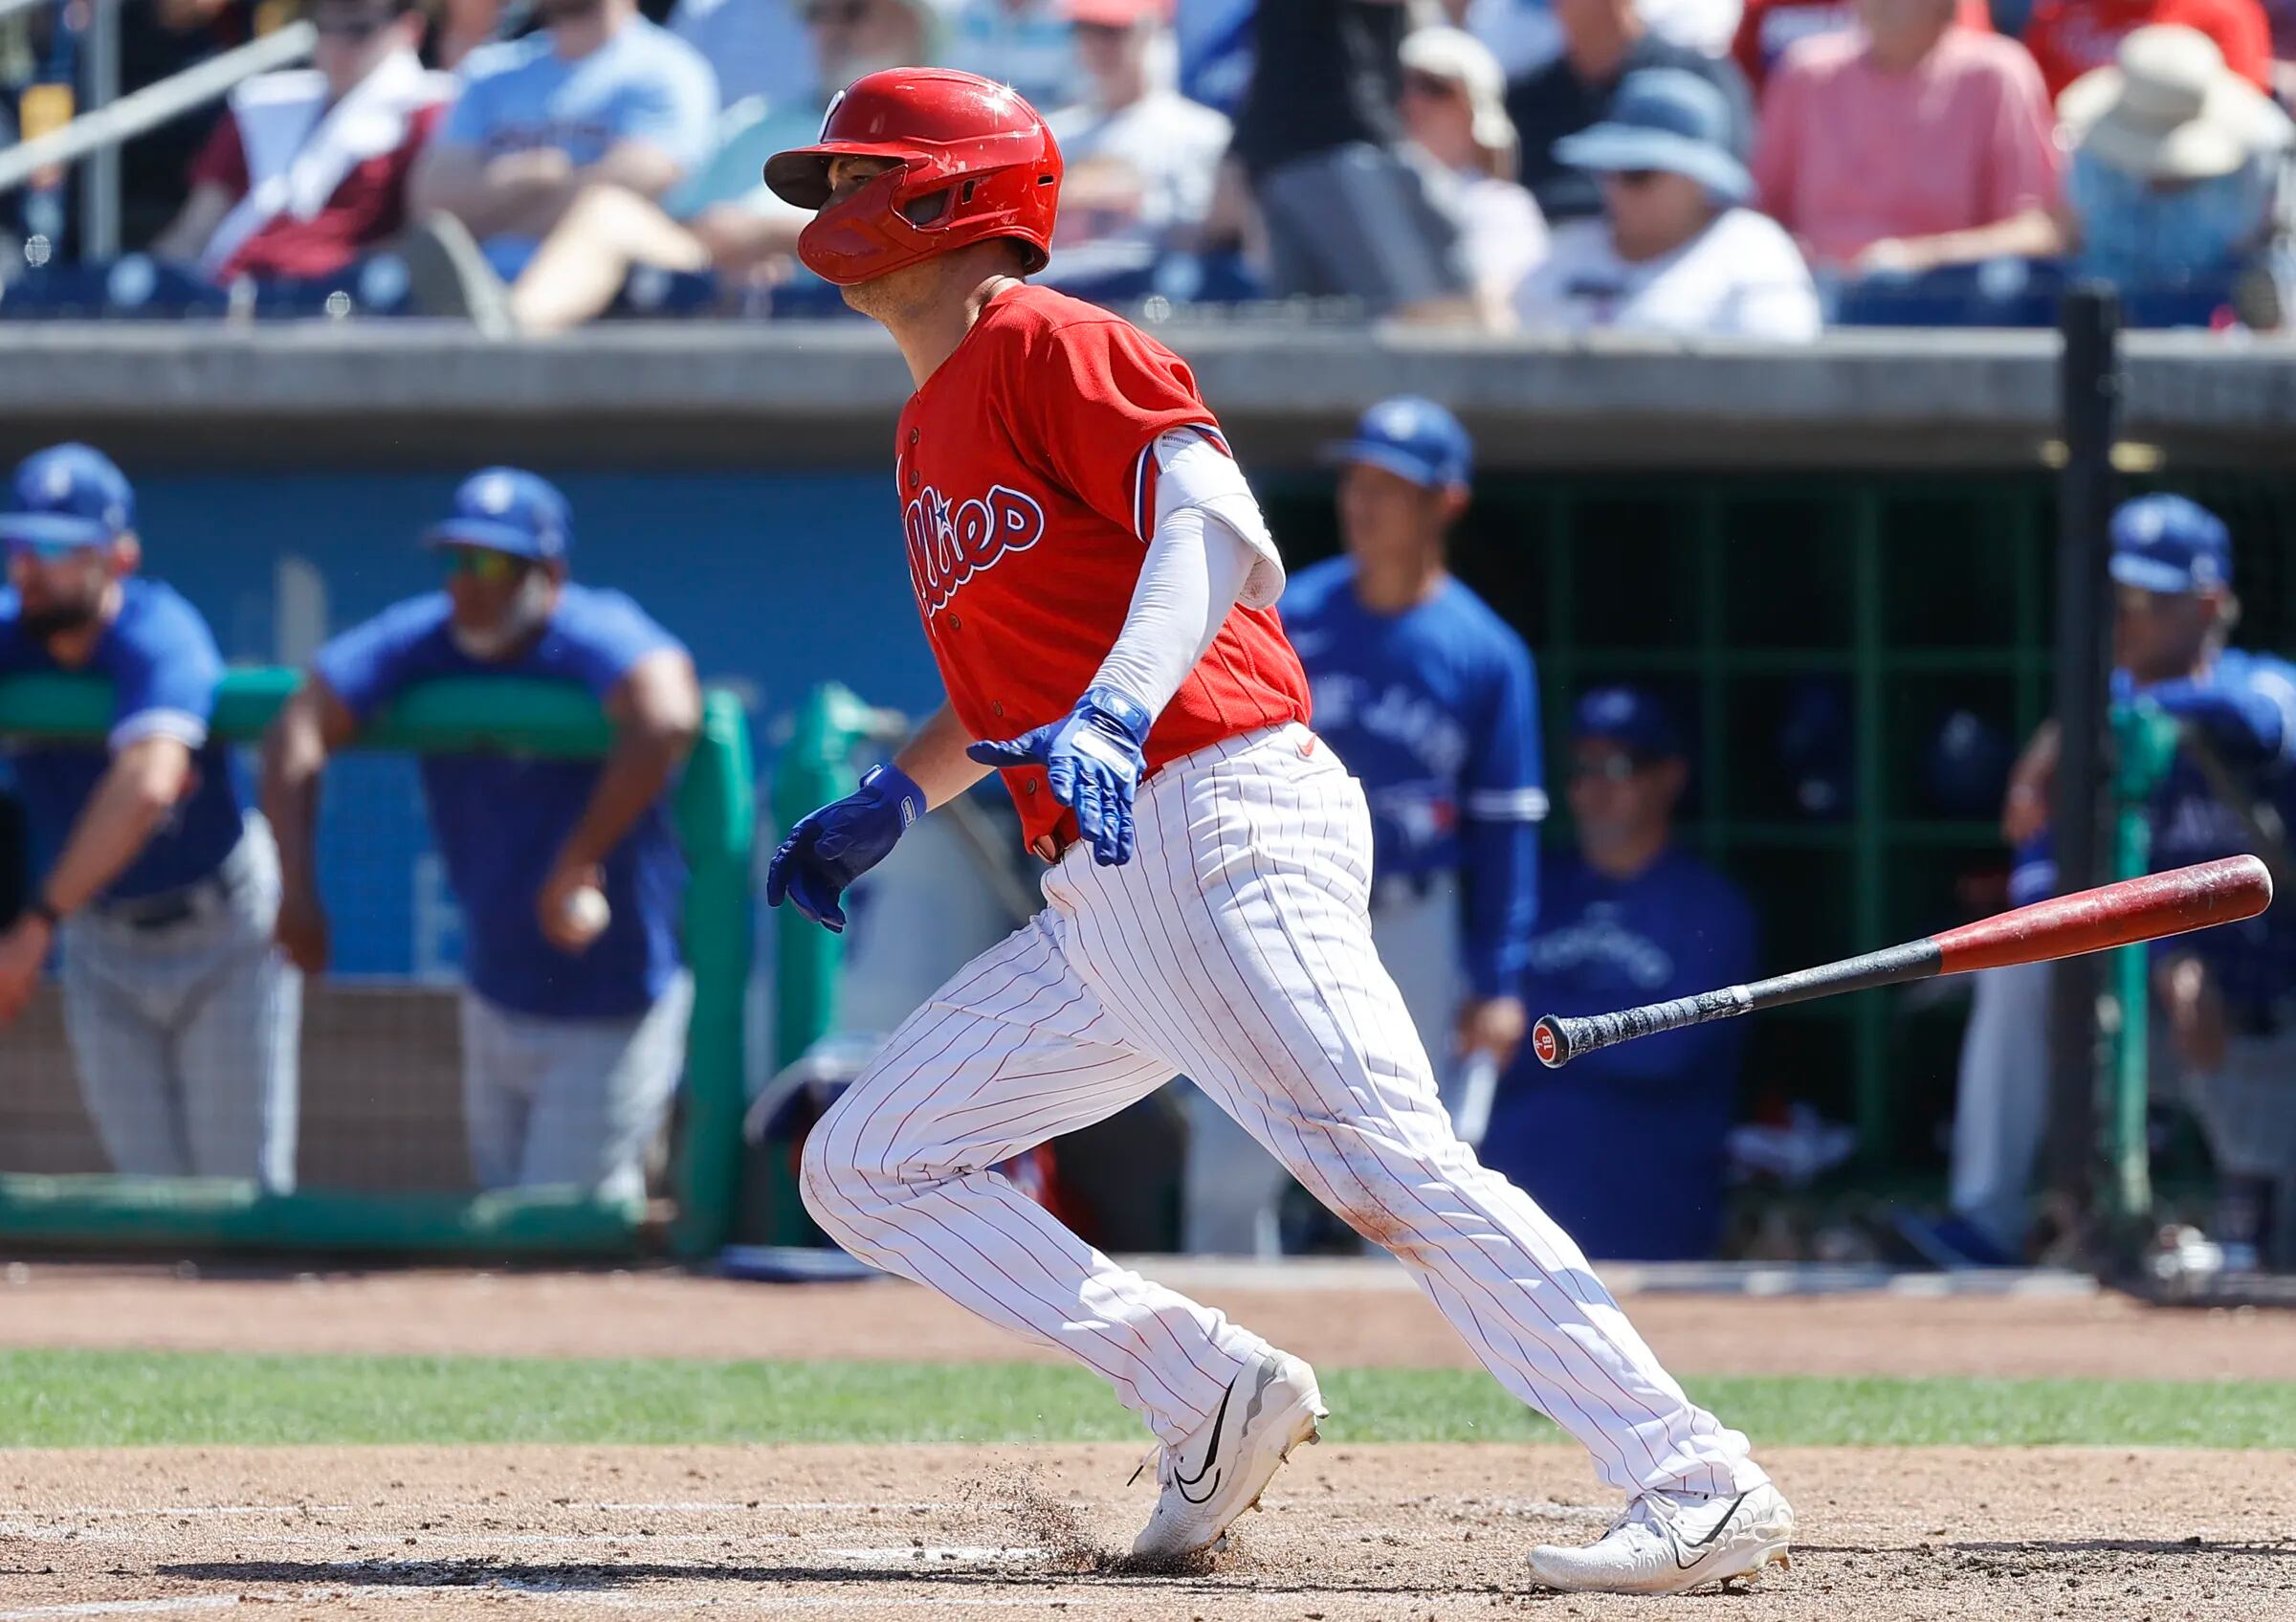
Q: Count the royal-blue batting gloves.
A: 2